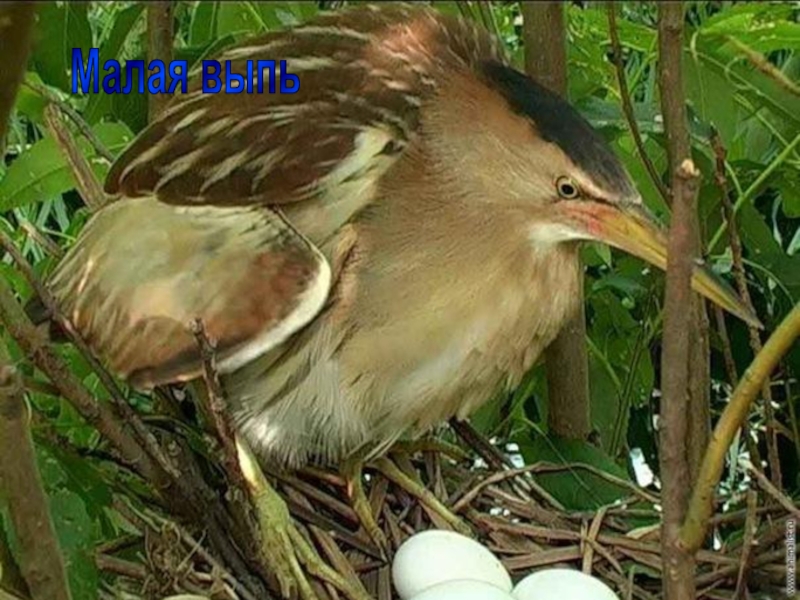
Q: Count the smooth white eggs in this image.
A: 3